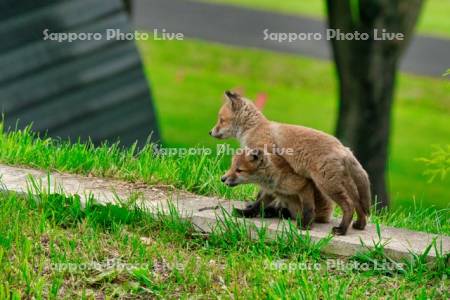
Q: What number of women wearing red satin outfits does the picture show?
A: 0